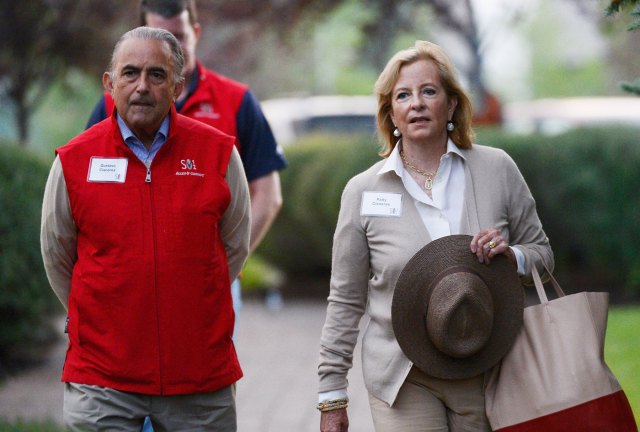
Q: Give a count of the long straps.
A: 2